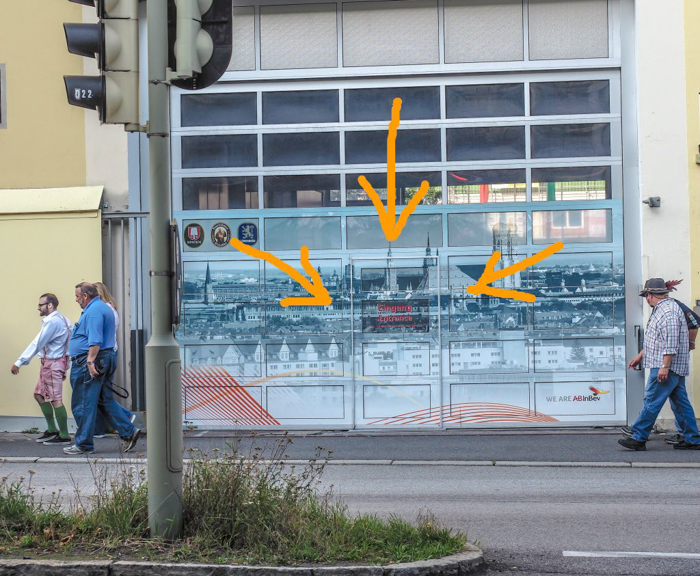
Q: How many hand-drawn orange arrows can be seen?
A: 3